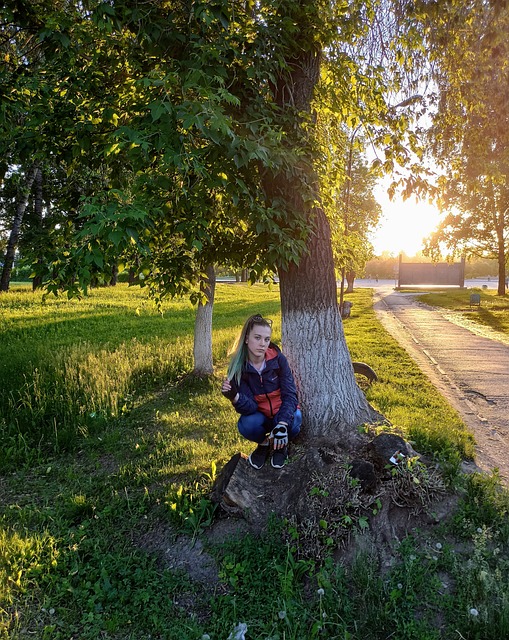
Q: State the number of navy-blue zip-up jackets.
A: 1